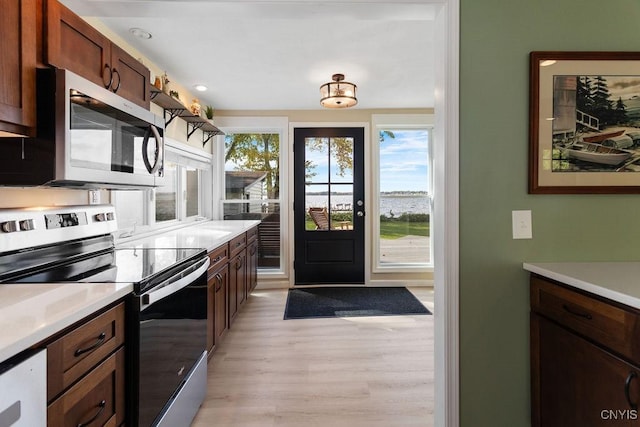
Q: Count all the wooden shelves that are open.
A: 2